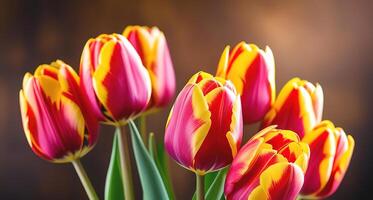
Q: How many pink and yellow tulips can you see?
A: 8